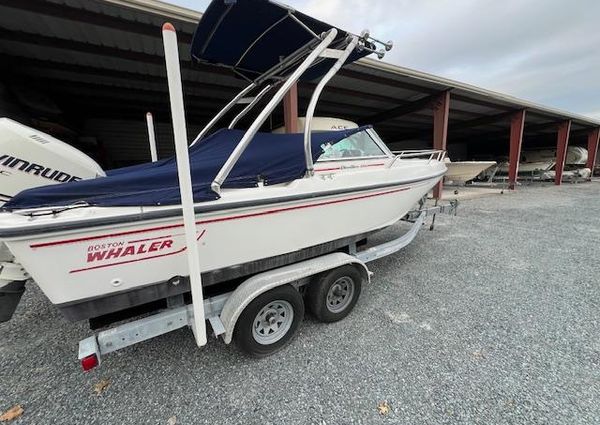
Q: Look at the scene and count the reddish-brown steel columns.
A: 5